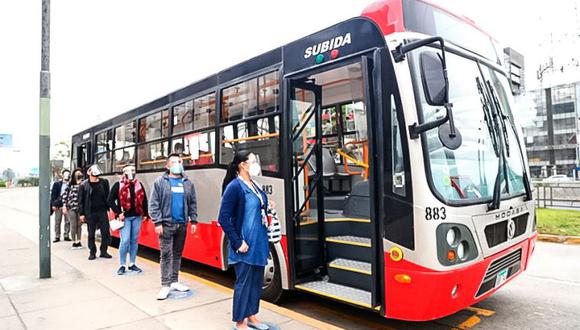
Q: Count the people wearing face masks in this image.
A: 6